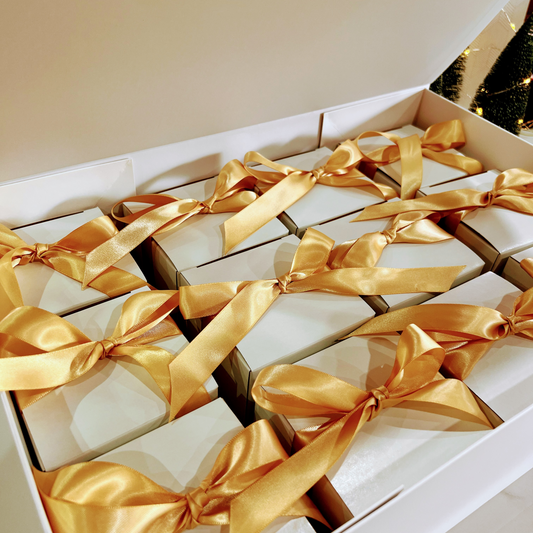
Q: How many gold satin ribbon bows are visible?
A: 11